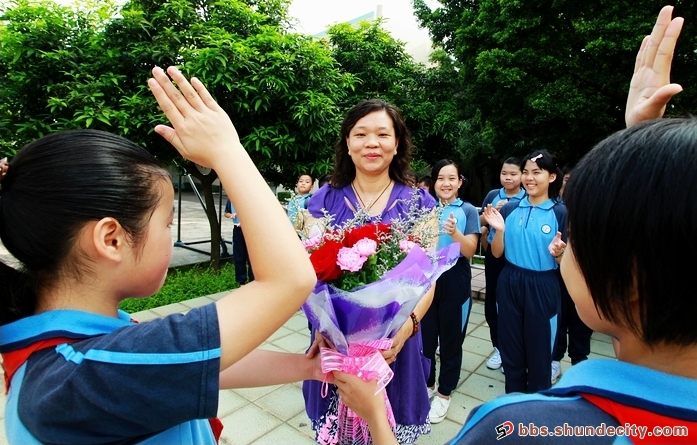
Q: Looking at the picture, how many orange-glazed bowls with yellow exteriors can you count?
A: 0